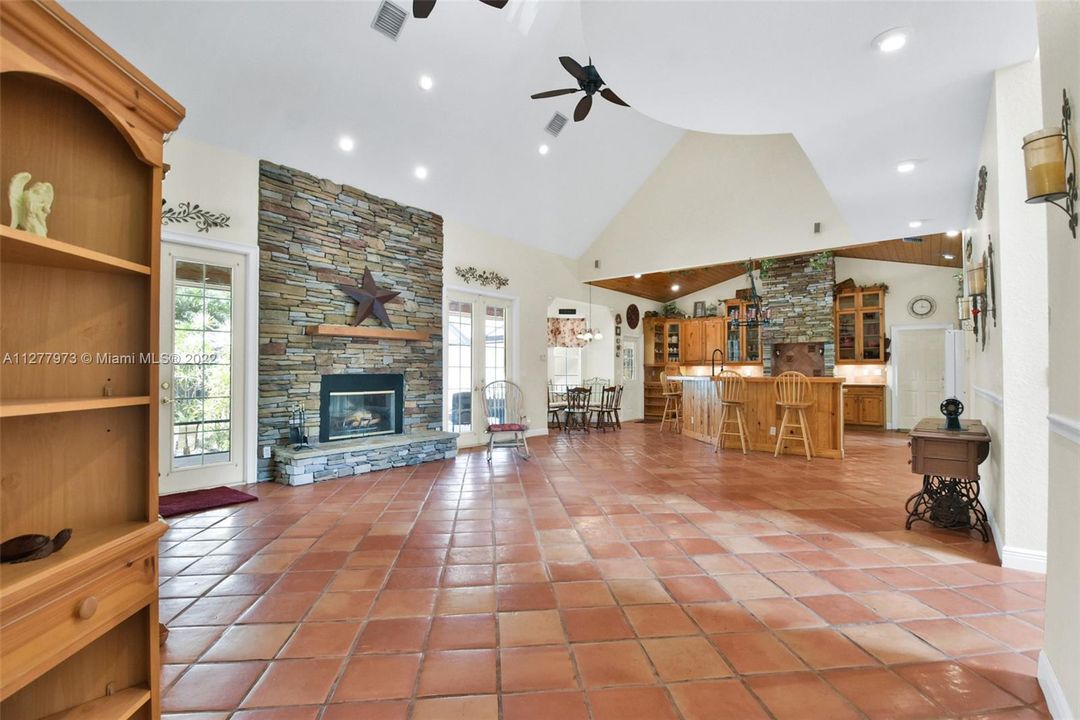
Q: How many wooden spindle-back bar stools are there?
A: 3